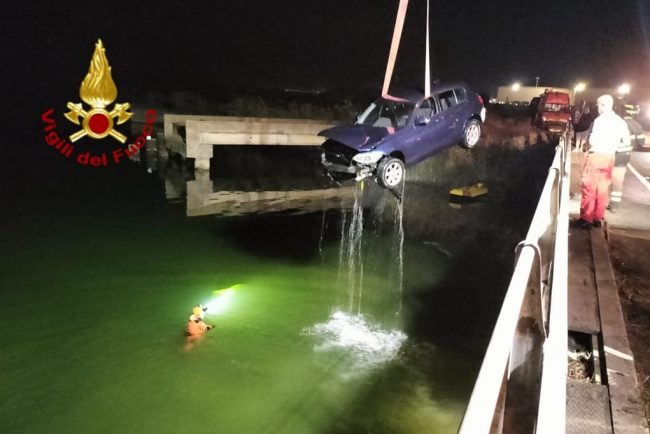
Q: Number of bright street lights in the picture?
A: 3